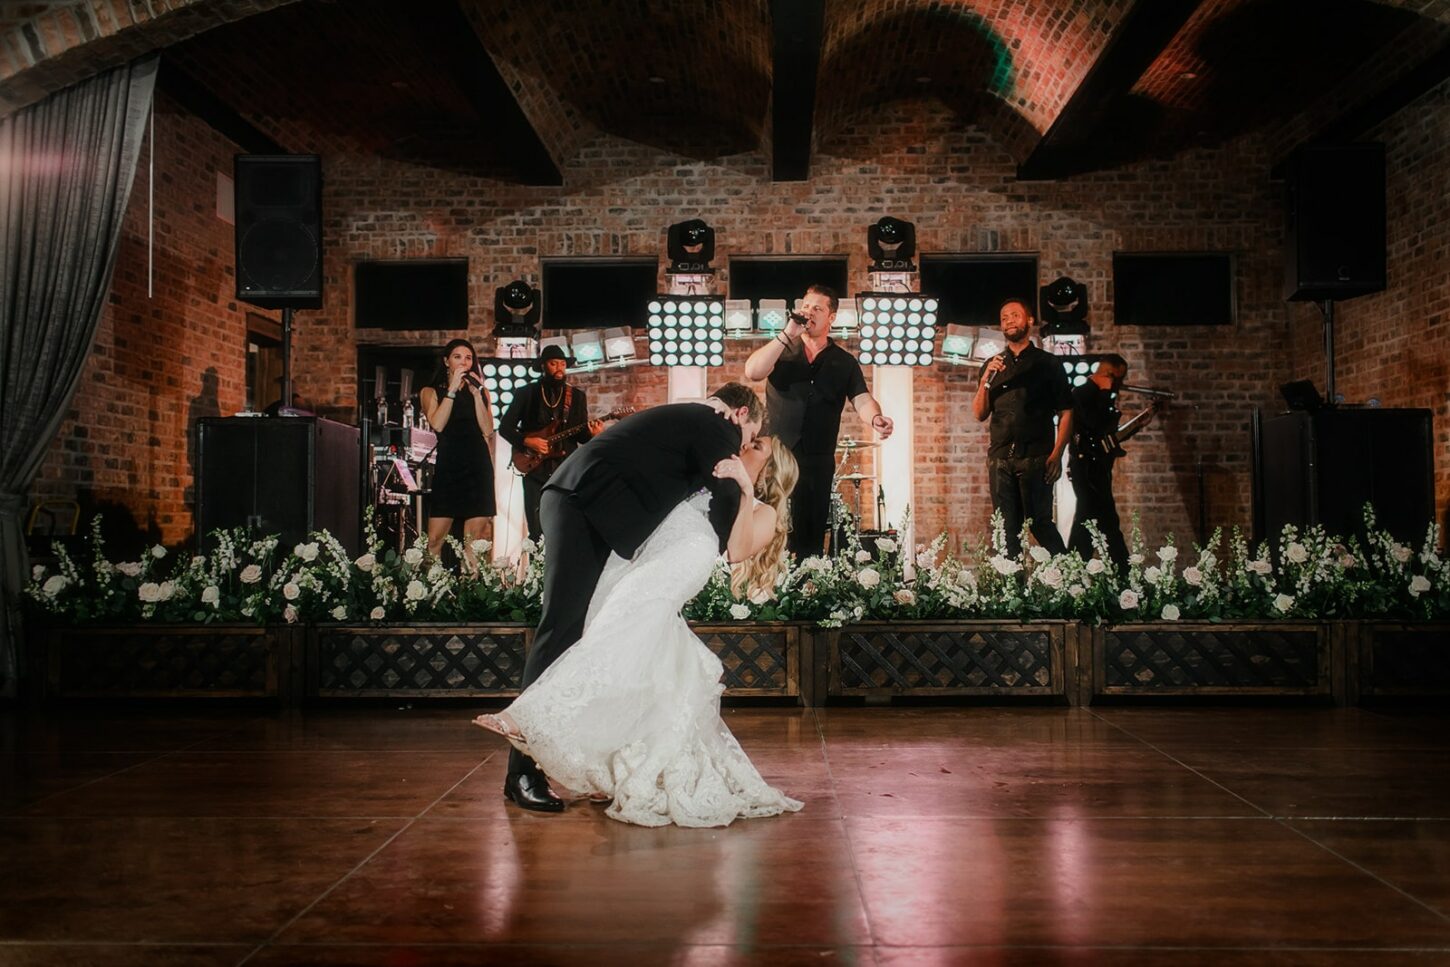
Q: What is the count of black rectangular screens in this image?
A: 5